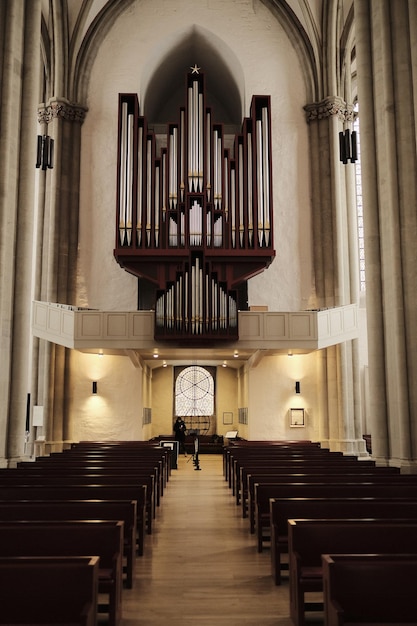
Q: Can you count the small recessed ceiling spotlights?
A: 6